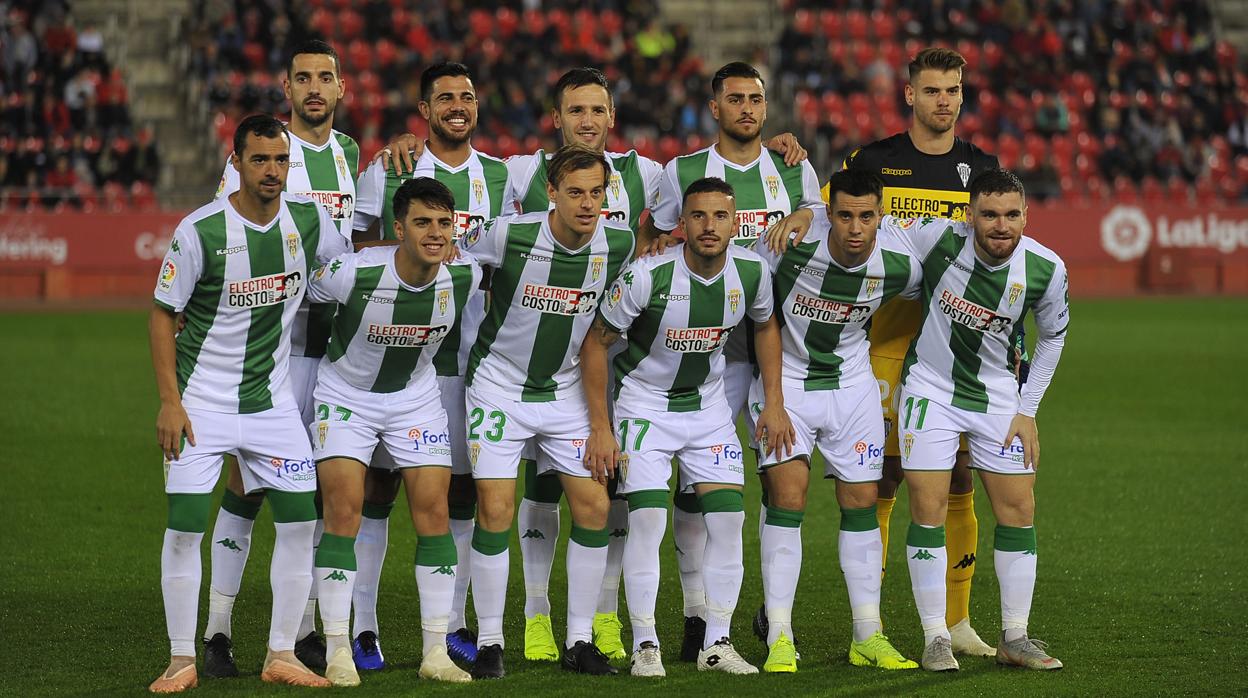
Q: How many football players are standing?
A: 11